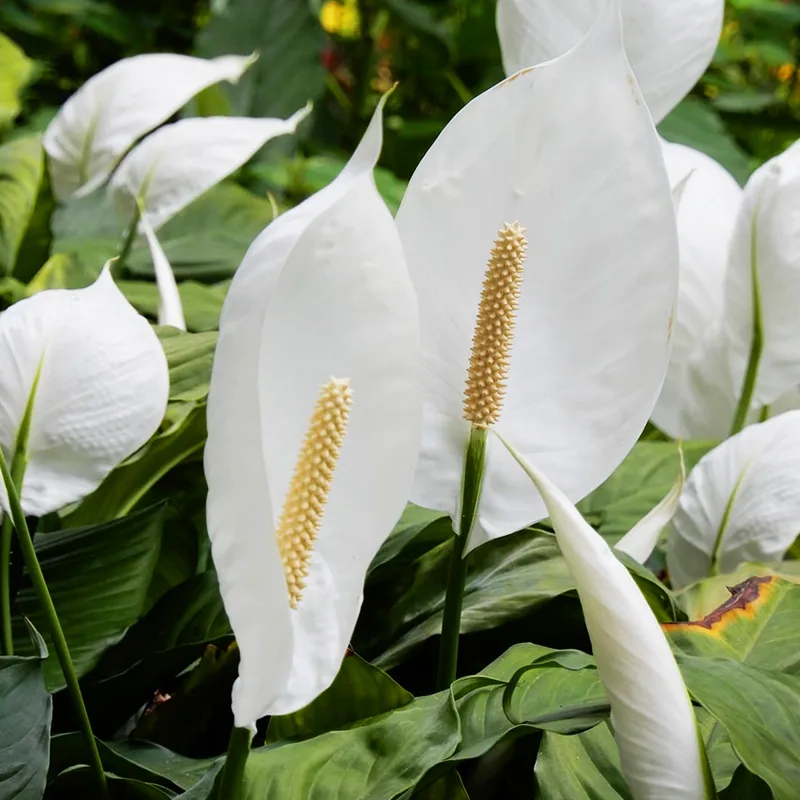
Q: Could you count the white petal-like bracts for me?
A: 12